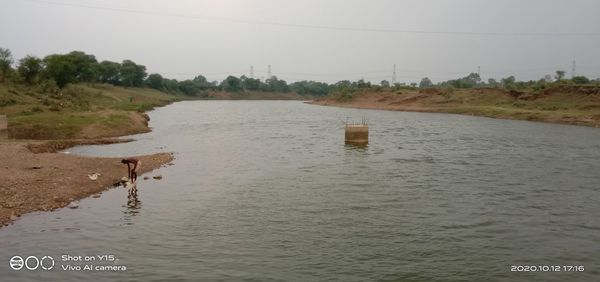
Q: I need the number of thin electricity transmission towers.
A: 5